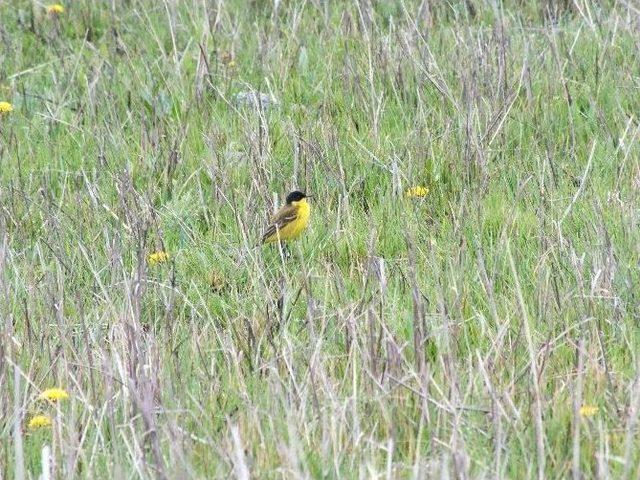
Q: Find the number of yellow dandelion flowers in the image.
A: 7